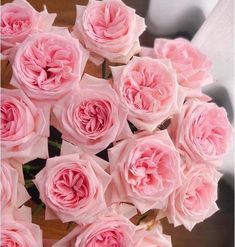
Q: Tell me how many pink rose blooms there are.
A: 15